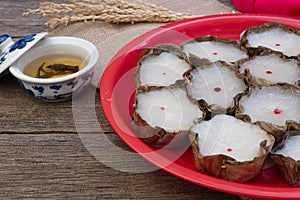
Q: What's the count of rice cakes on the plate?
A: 9